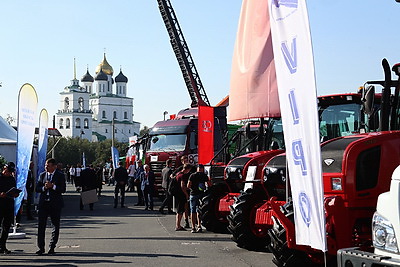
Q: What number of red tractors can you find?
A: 3